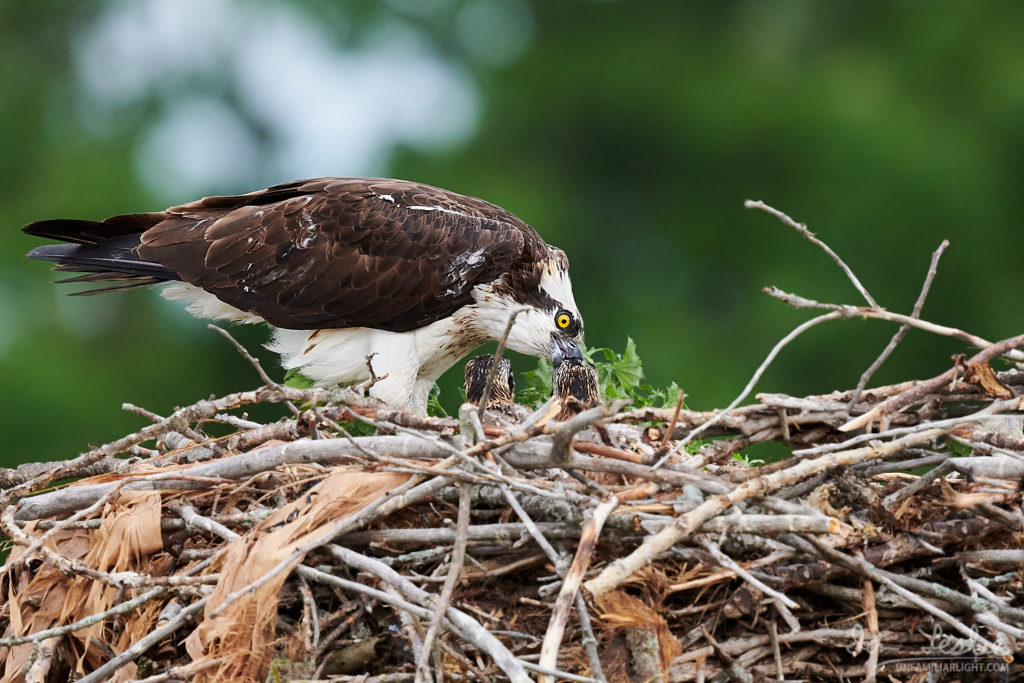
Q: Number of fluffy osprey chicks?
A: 2